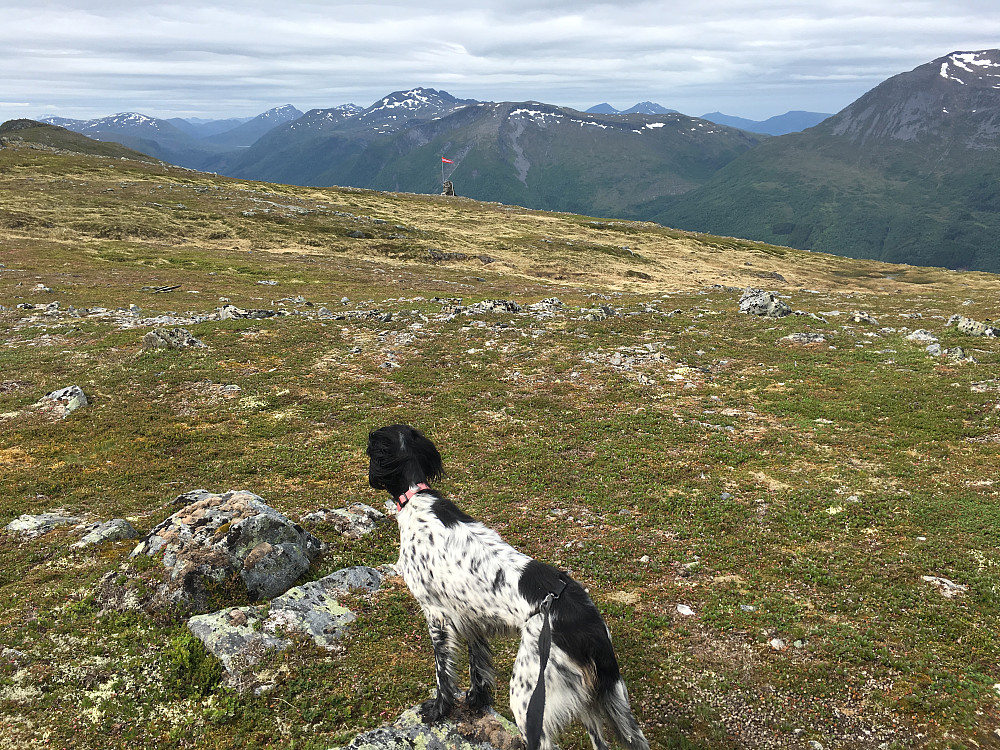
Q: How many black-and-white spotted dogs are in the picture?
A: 1